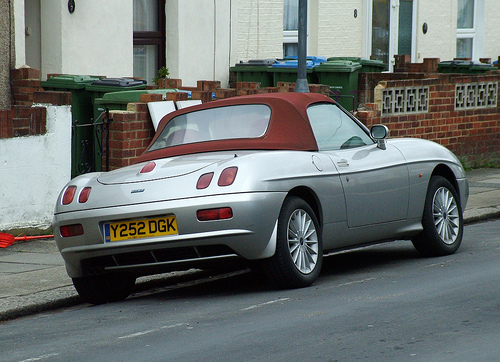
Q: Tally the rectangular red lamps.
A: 2